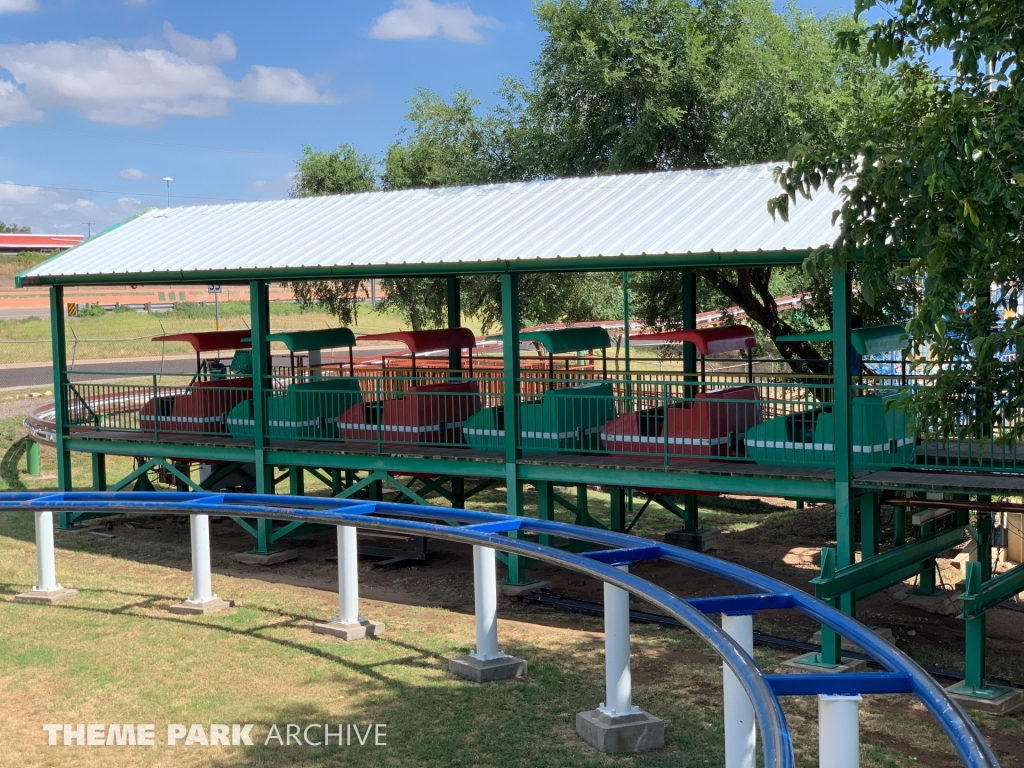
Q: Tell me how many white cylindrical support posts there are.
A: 7